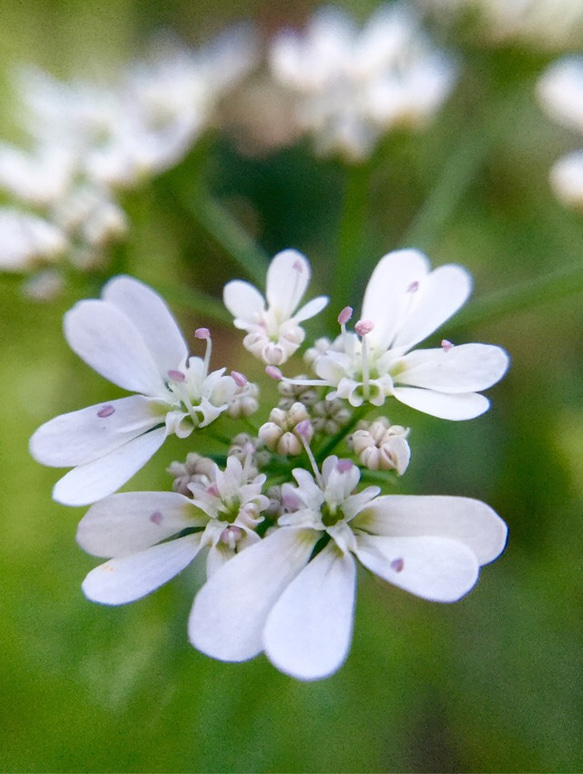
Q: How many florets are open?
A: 5